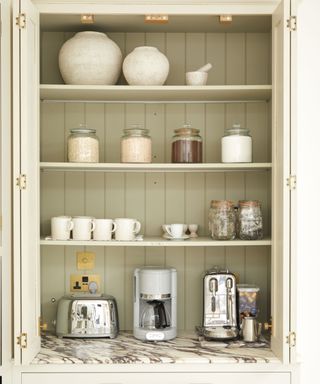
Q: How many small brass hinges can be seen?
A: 6